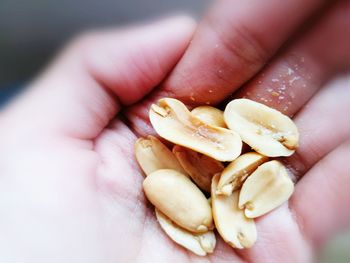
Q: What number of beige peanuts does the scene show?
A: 10